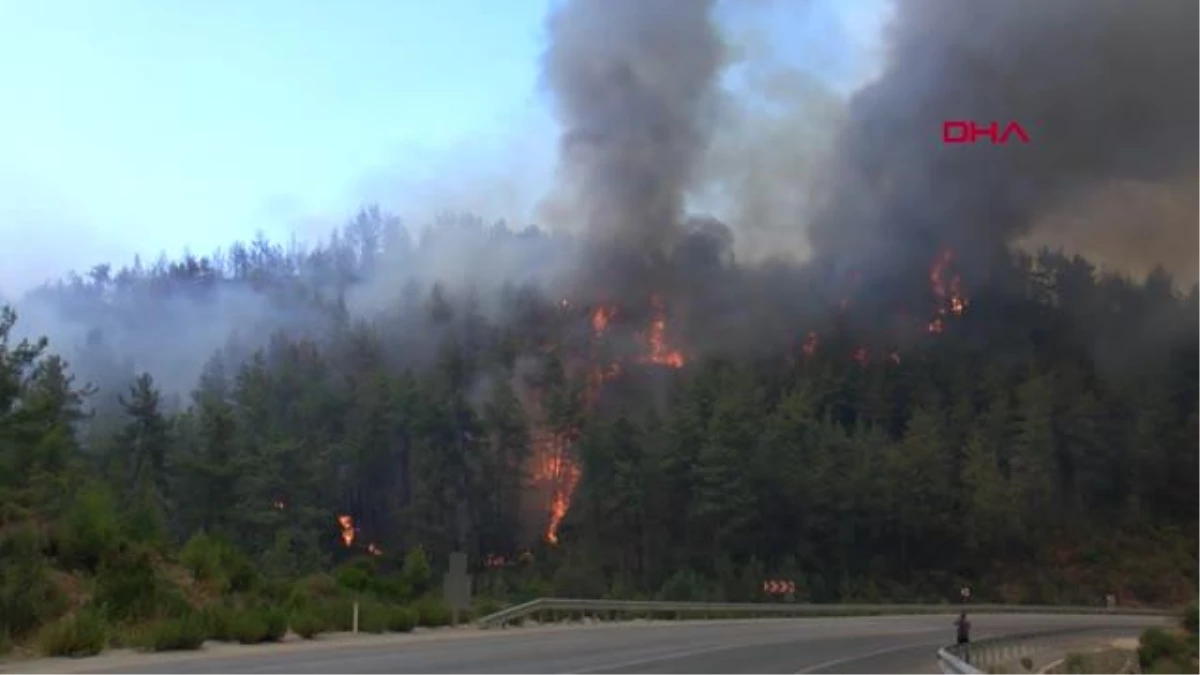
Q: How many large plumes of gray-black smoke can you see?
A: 2